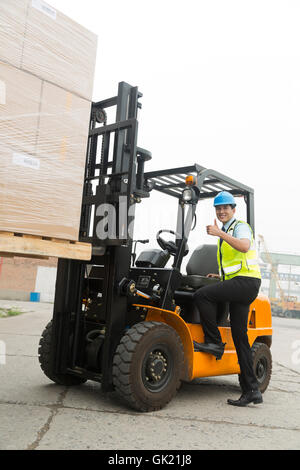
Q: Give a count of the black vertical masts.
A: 2